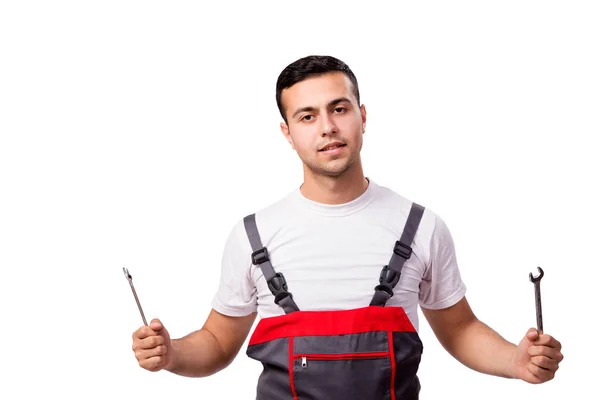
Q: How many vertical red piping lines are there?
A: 2